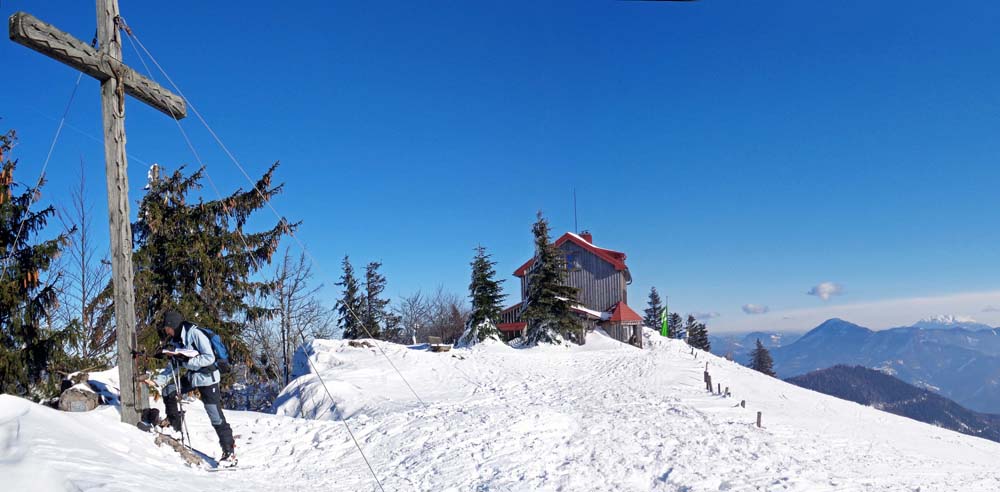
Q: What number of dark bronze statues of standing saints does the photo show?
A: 0